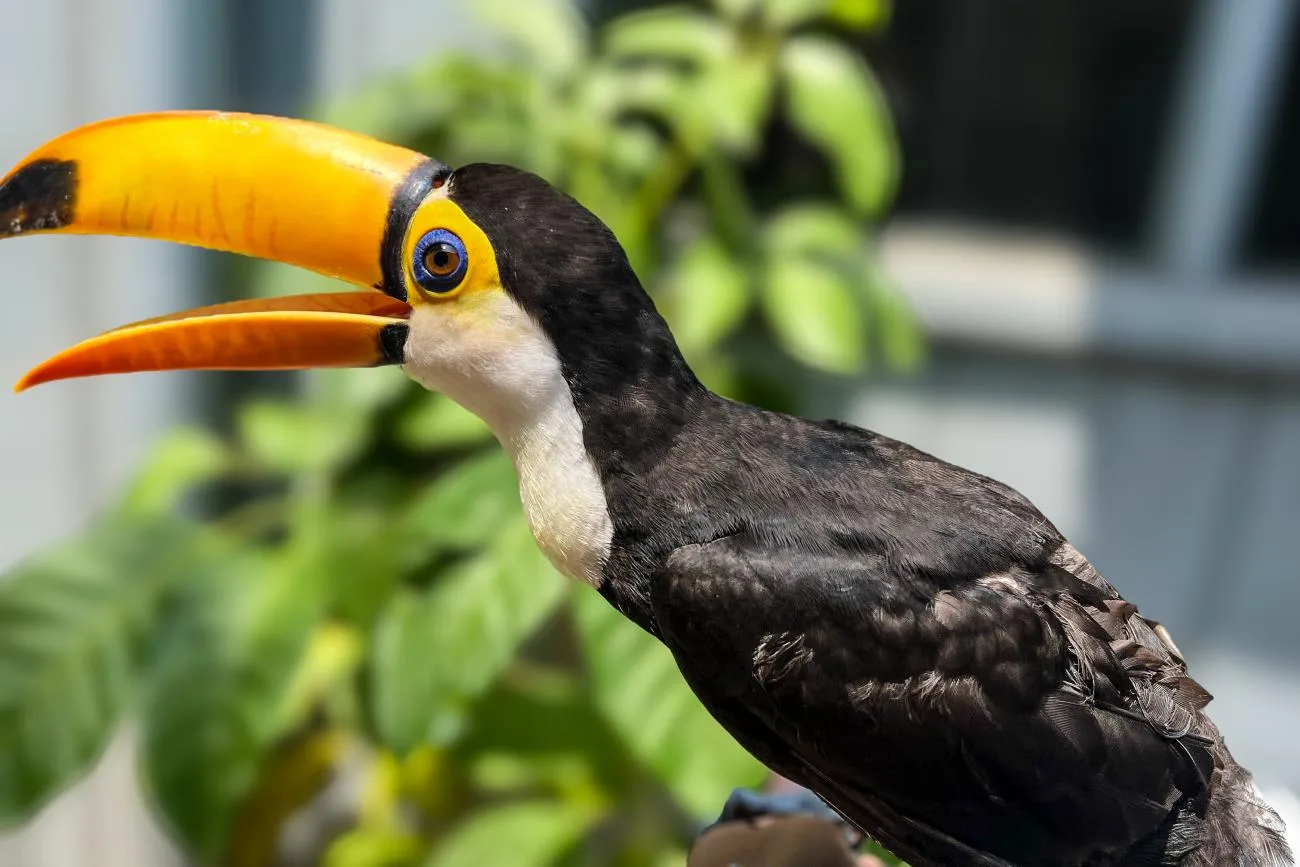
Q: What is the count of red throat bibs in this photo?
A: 0